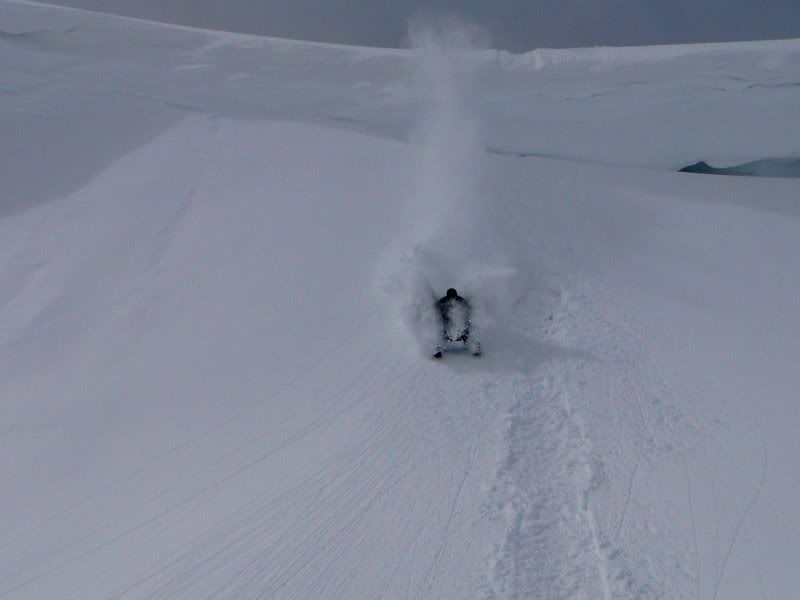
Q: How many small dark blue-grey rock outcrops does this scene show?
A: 1